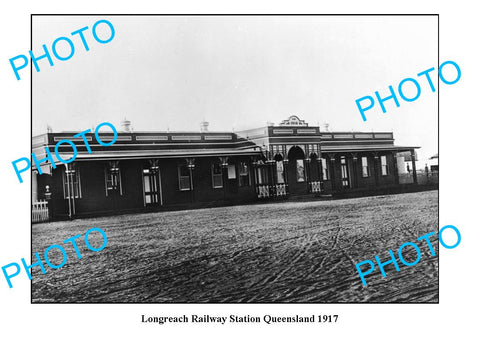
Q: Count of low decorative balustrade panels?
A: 3